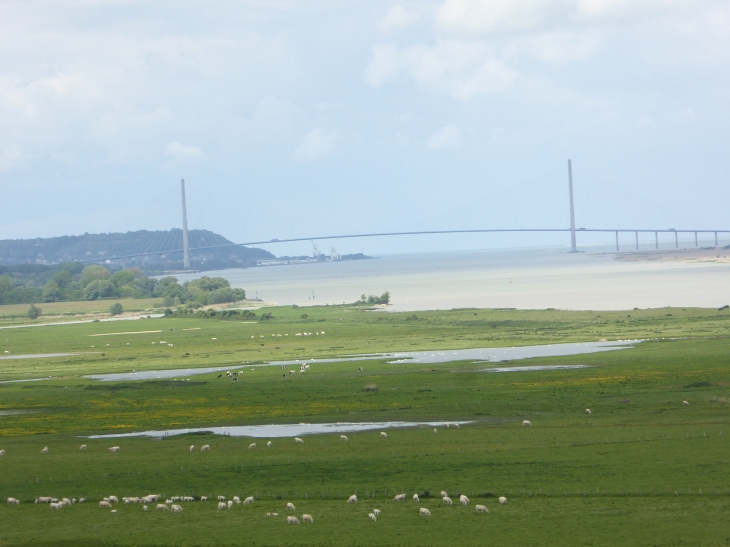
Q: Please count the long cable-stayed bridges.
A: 1